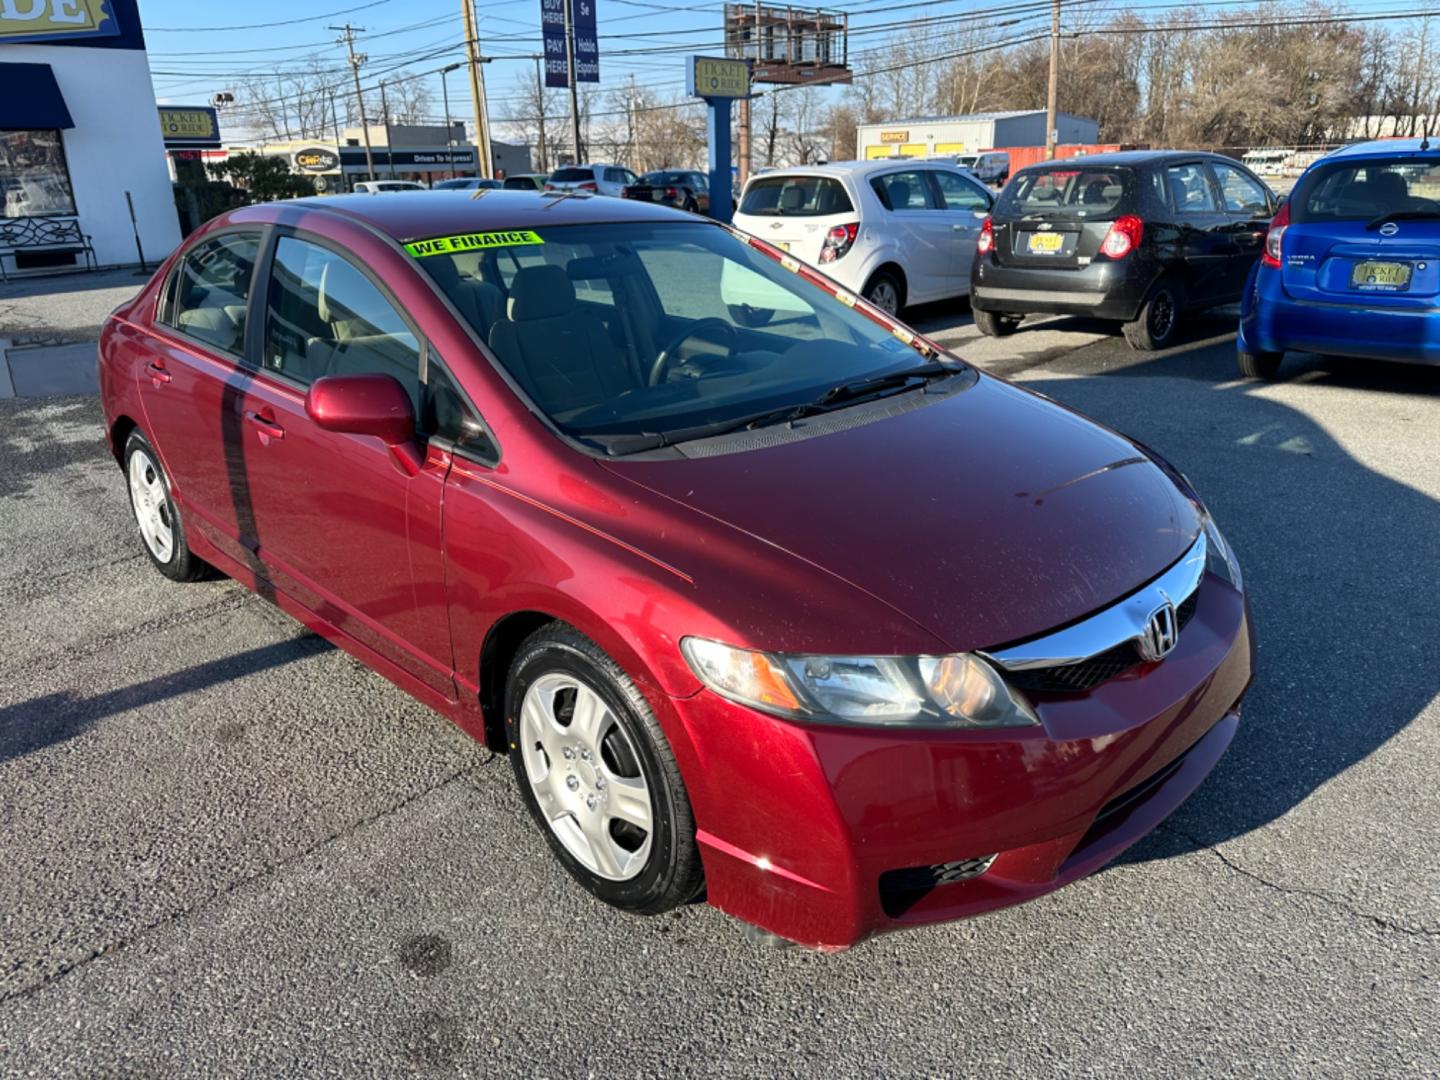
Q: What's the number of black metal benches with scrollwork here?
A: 1